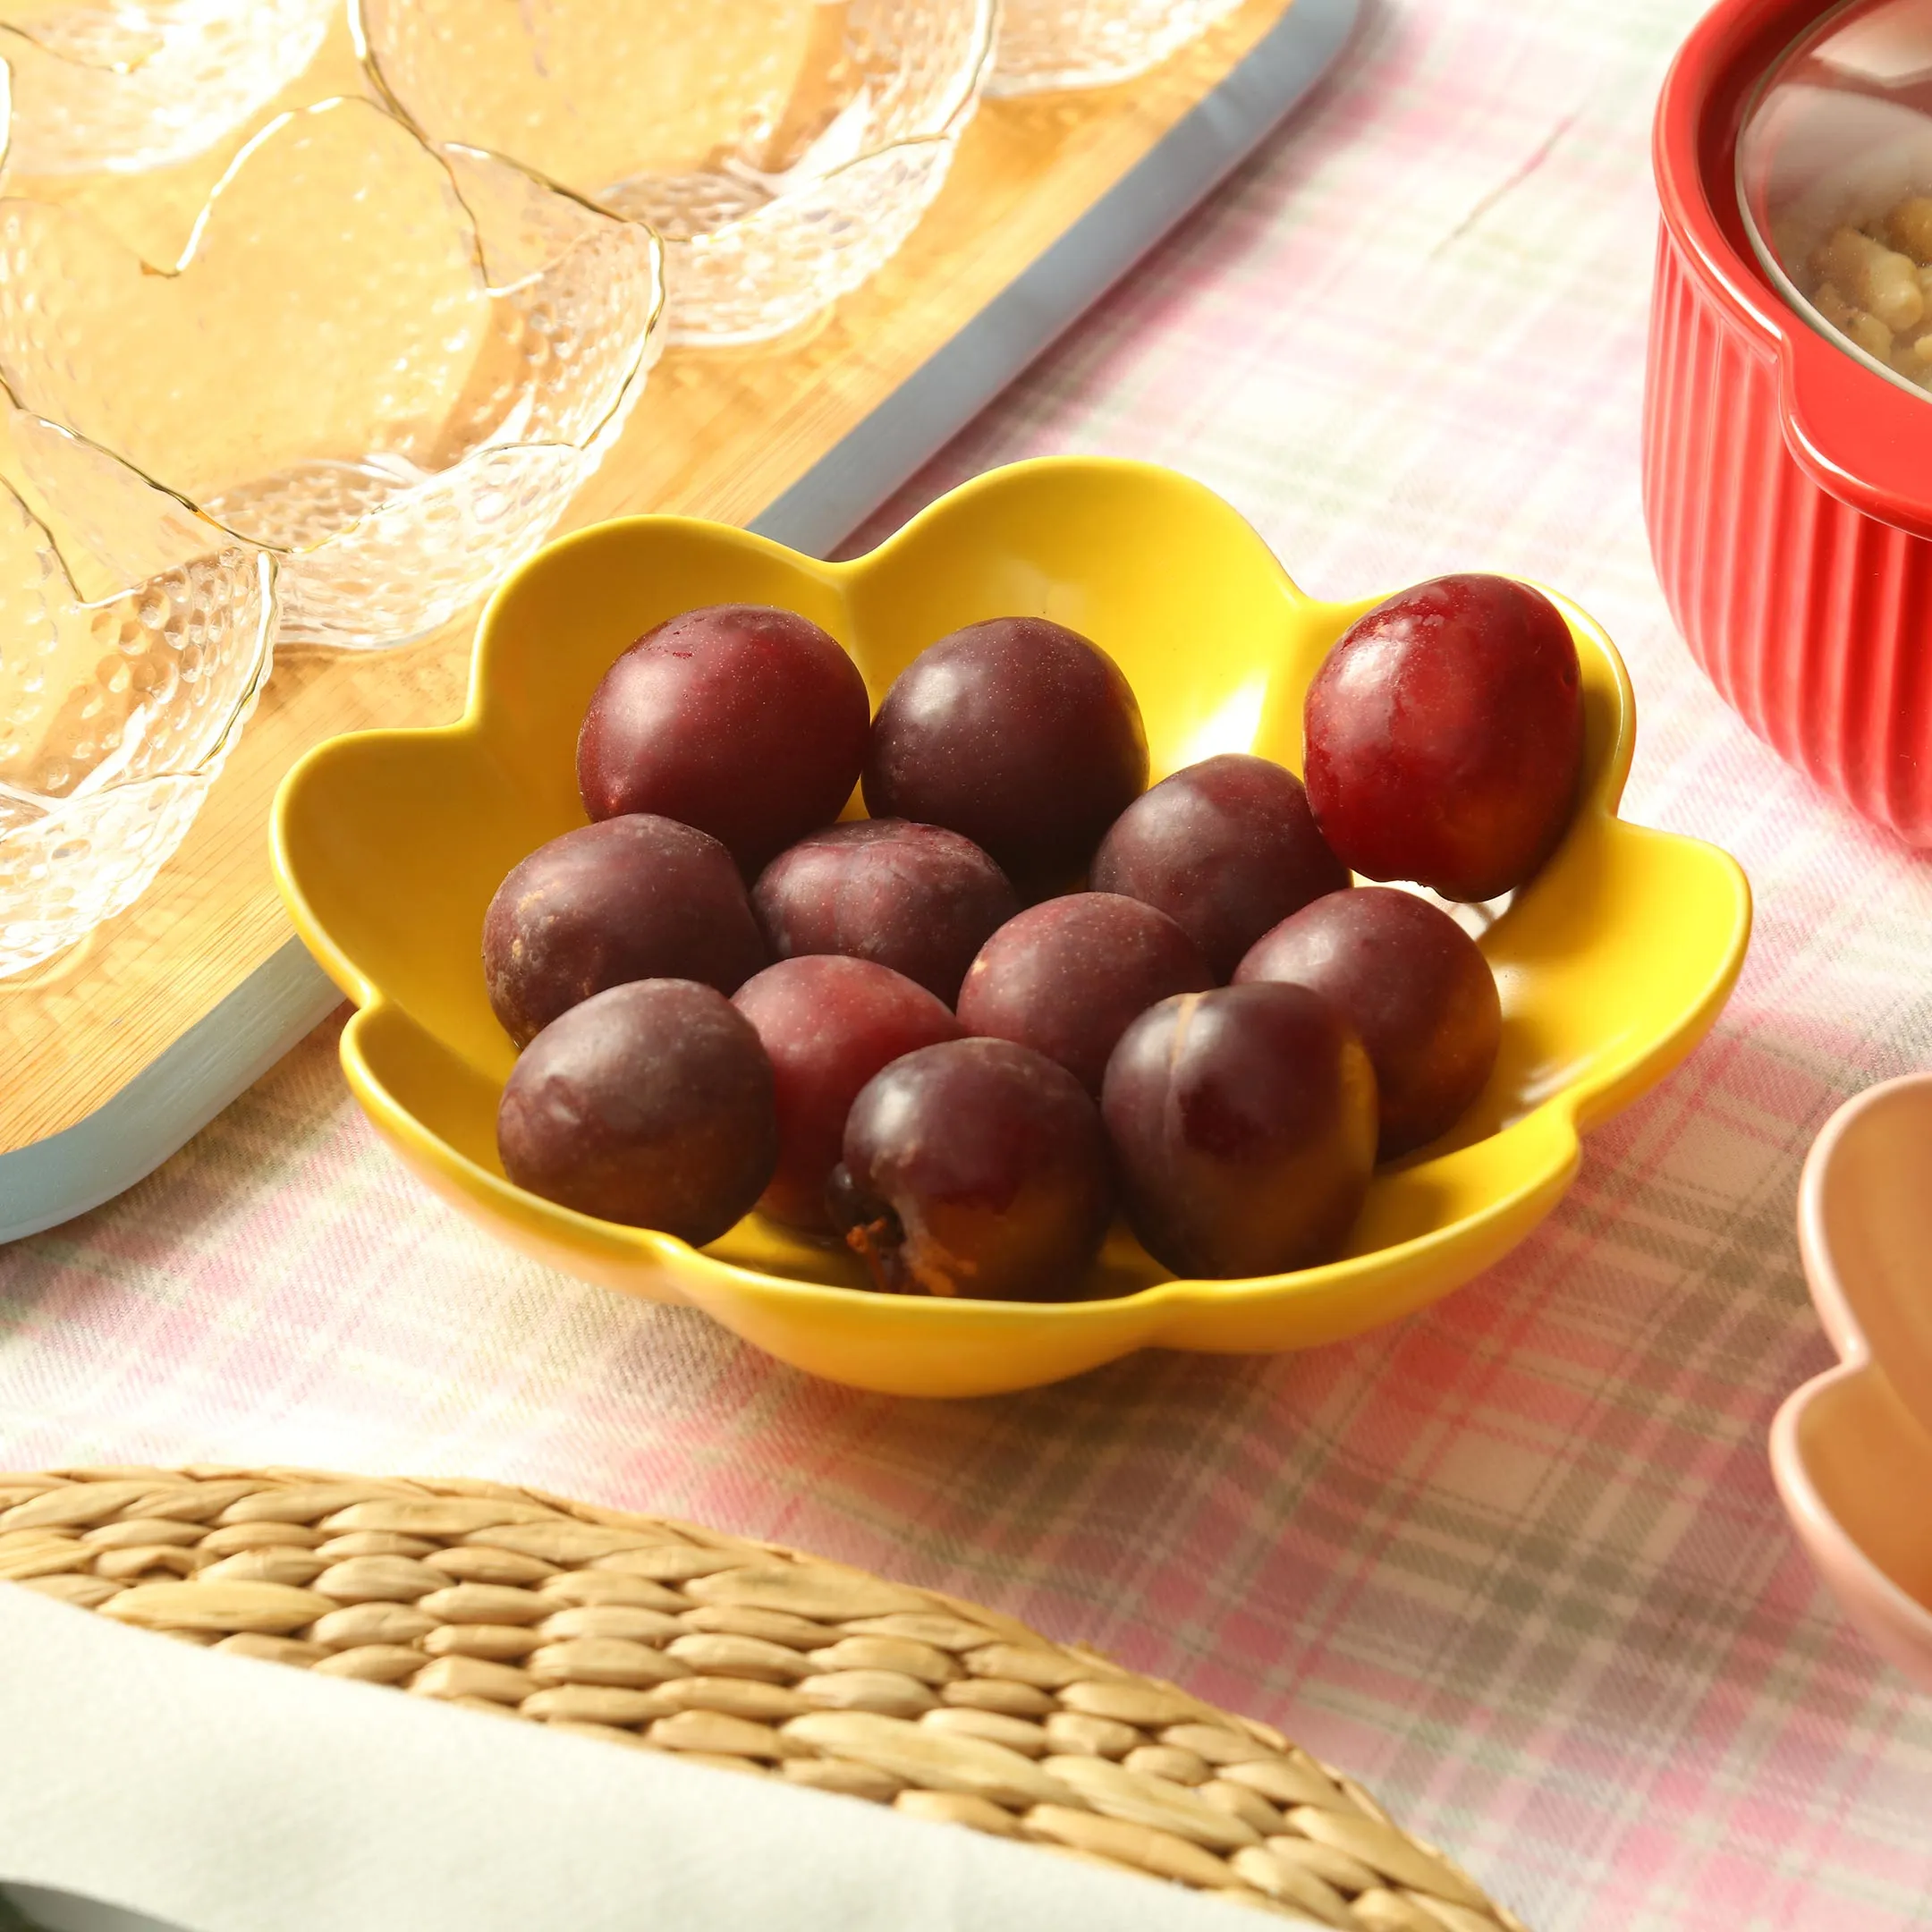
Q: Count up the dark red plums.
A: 12